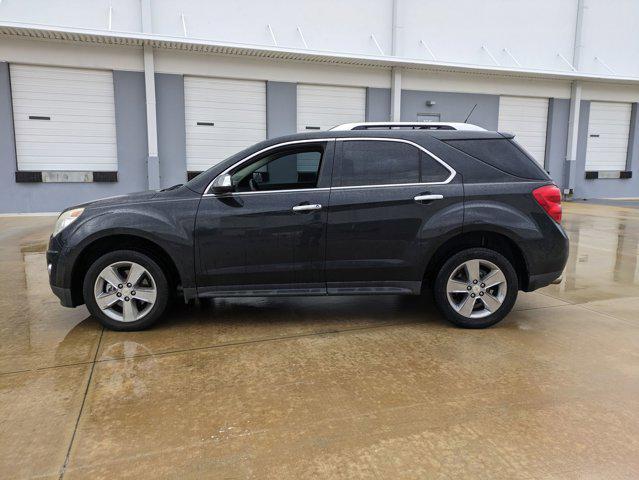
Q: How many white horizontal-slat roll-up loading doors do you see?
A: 5